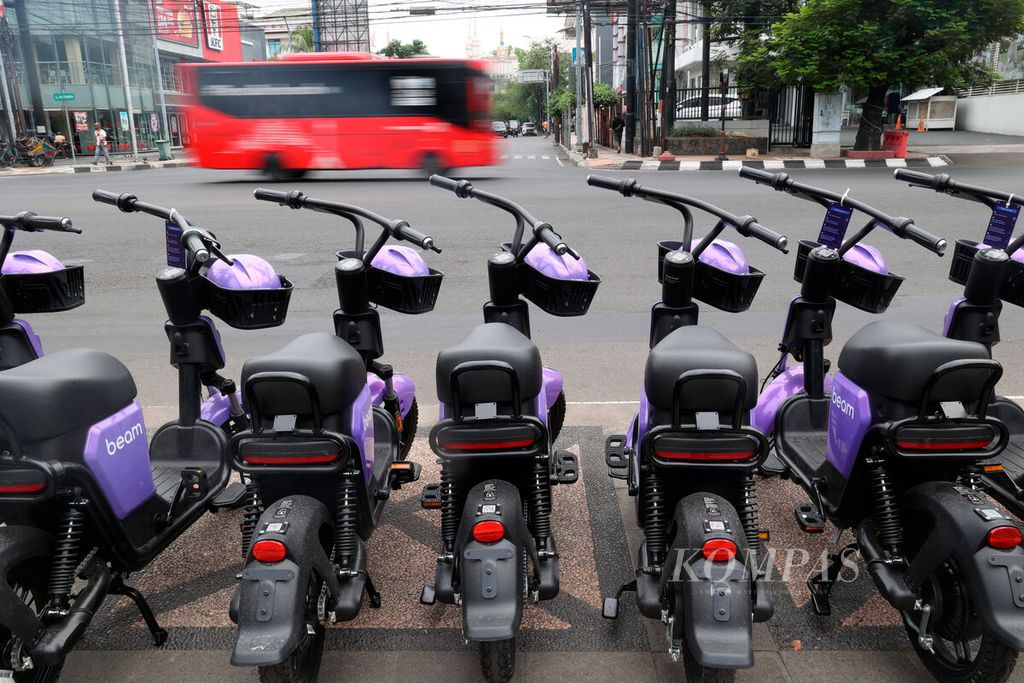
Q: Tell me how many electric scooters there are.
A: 7